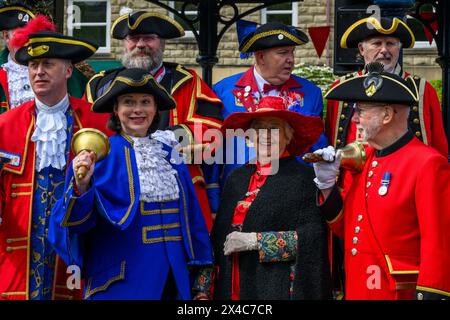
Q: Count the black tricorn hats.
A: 7